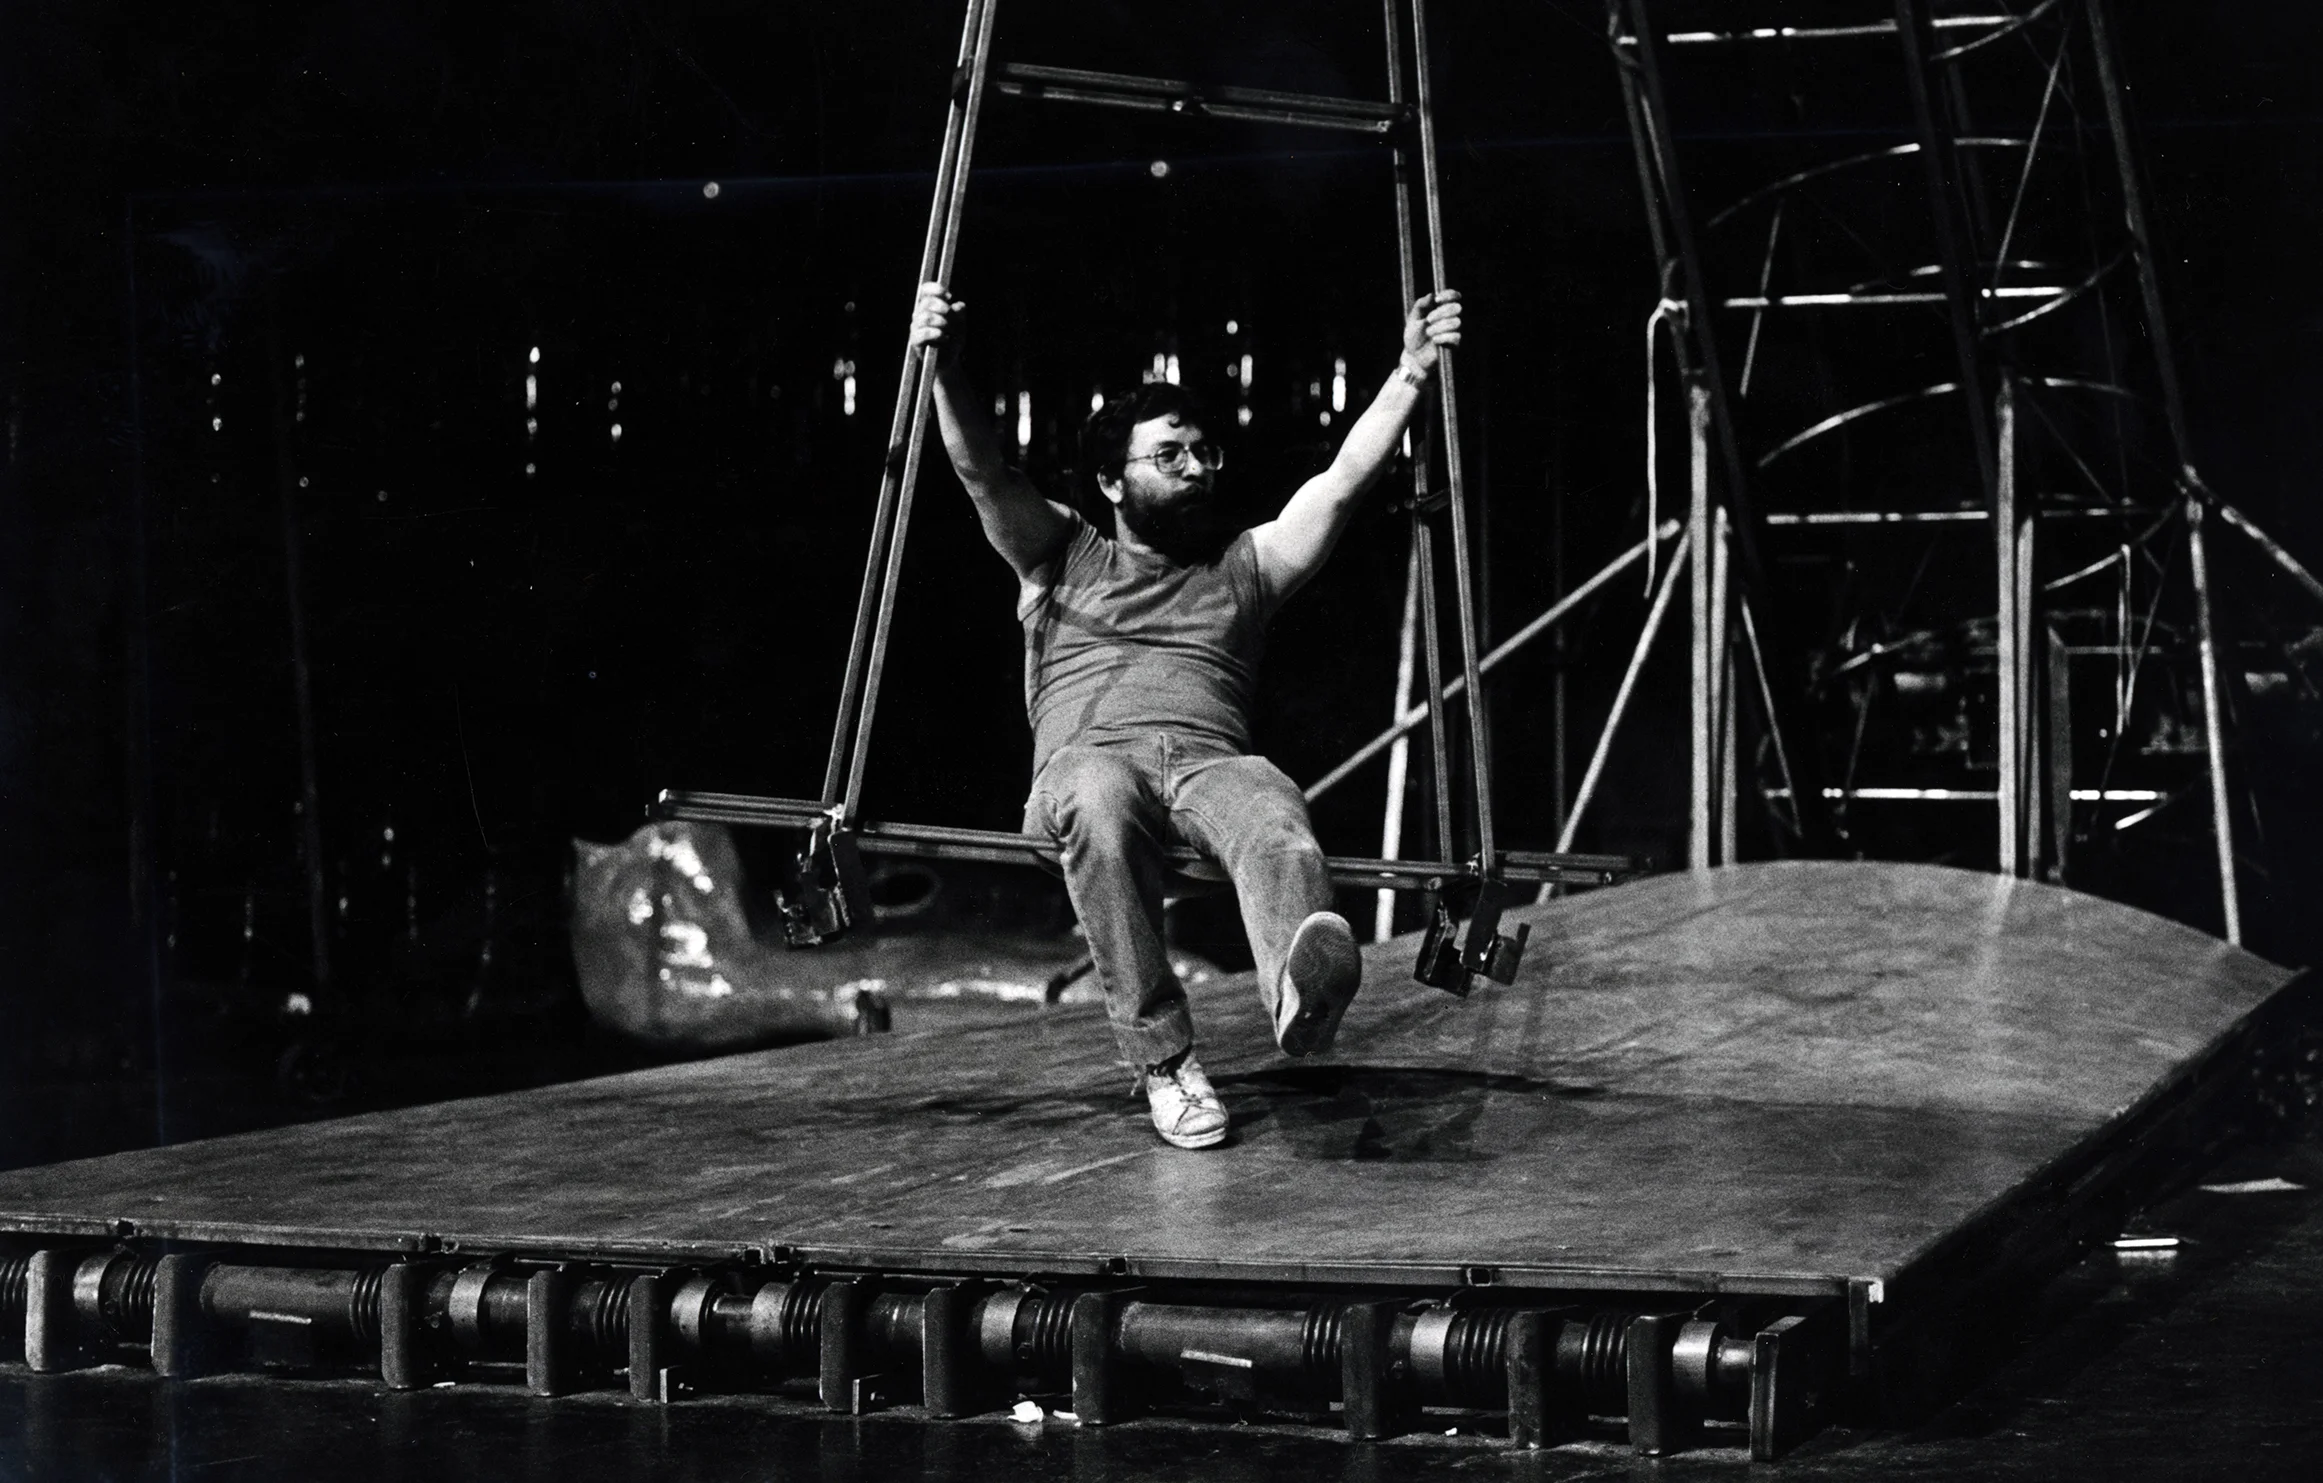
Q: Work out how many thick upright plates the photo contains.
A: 12